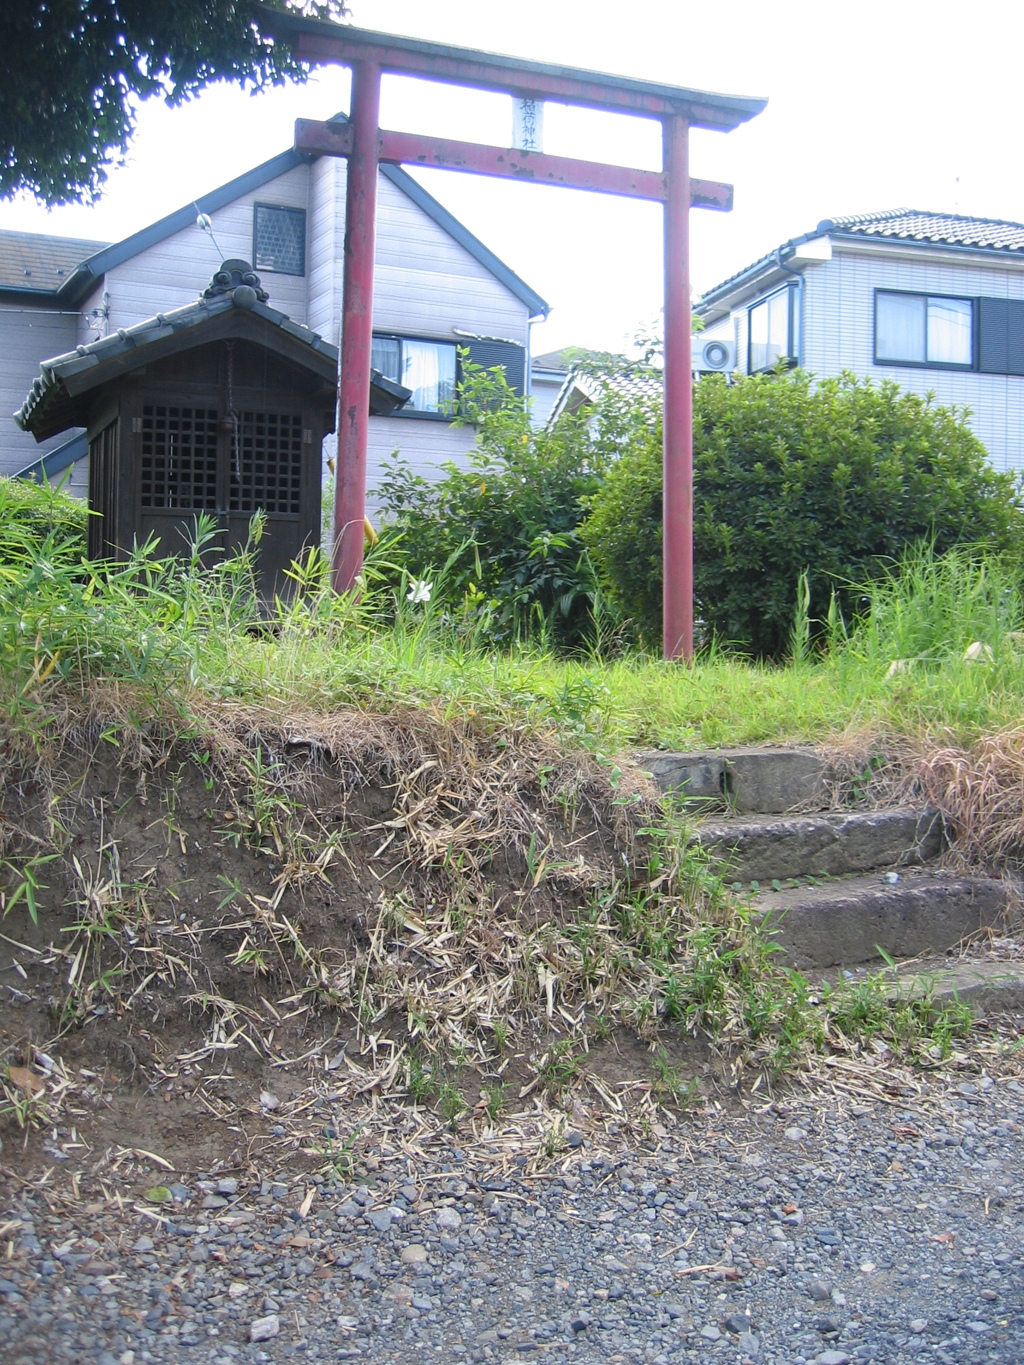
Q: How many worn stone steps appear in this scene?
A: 4